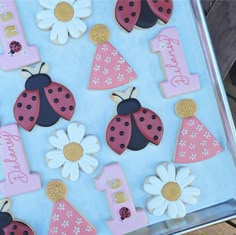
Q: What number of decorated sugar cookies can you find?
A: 14